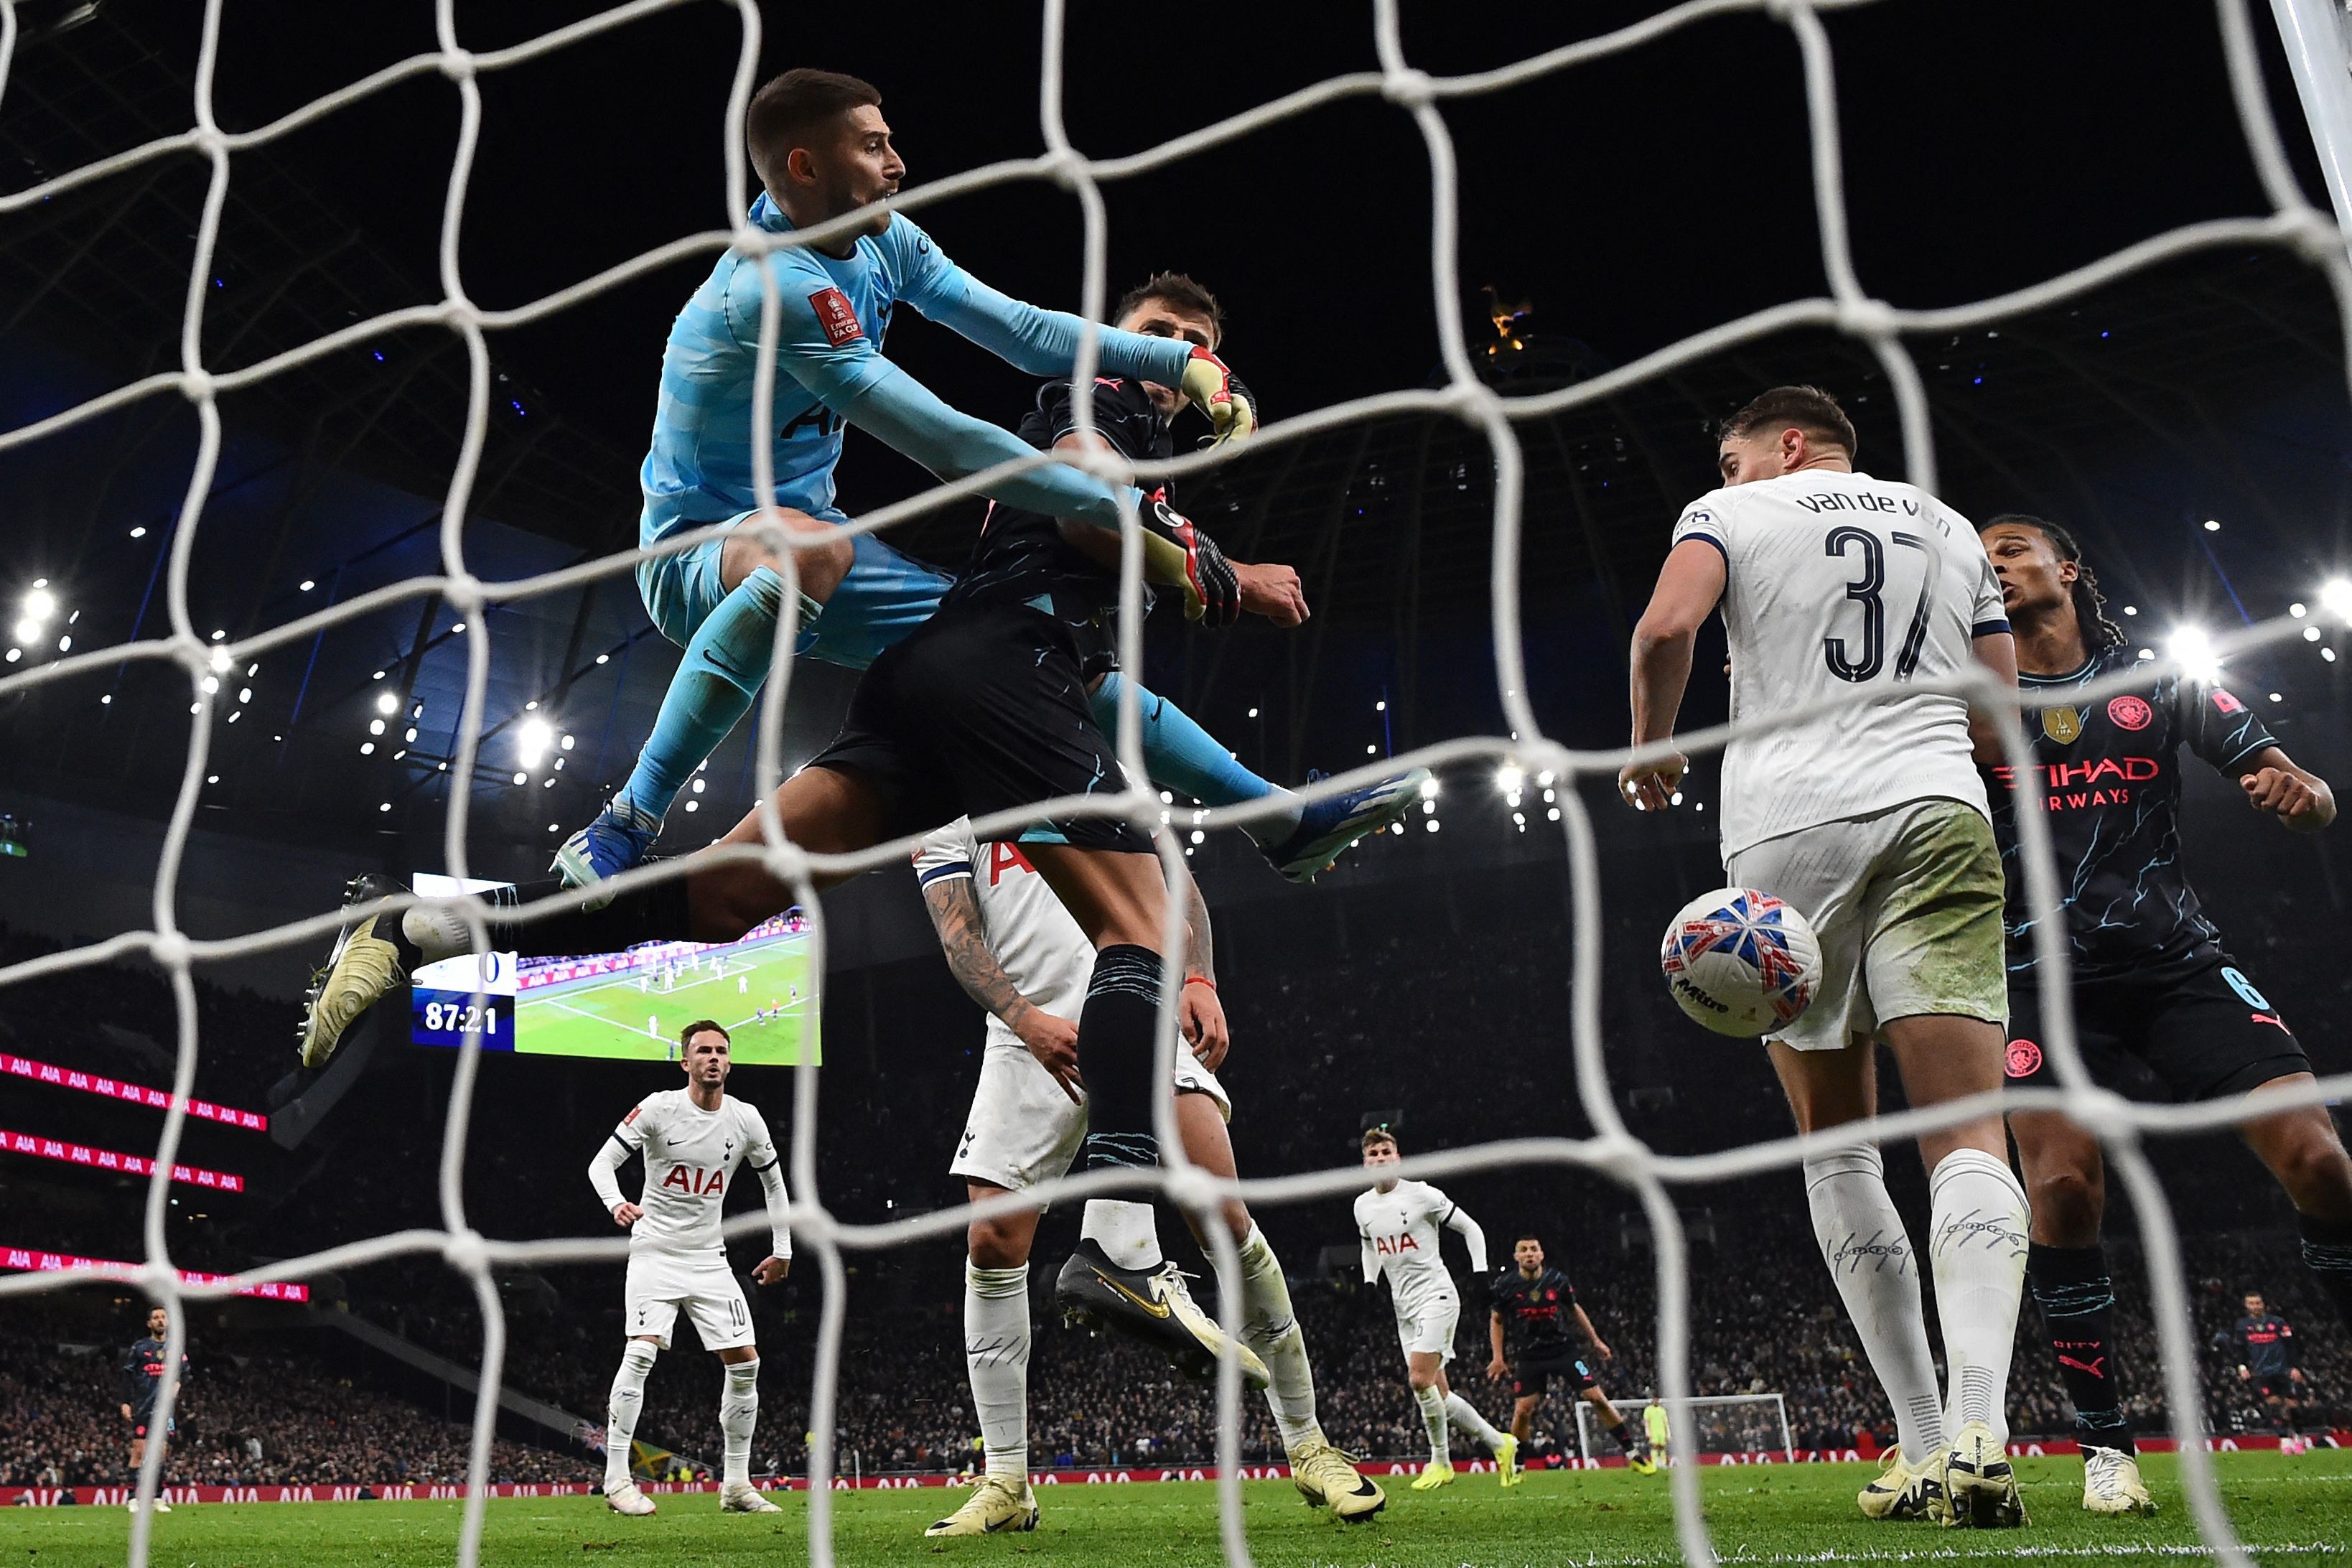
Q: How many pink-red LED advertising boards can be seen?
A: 3